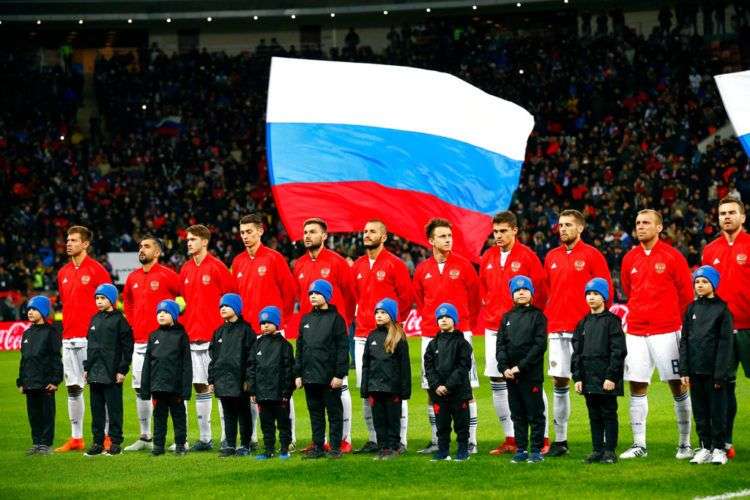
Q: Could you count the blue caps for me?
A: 11